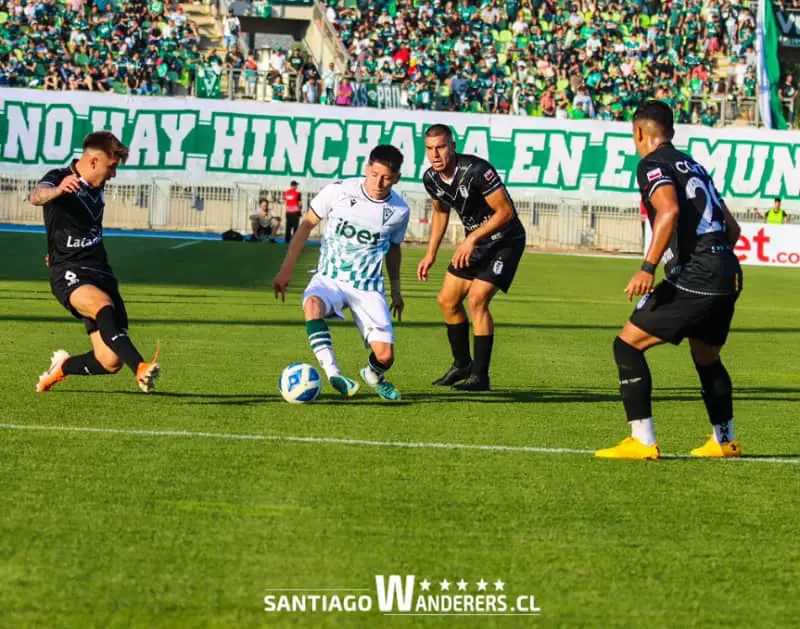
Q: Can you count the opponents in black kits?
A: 3